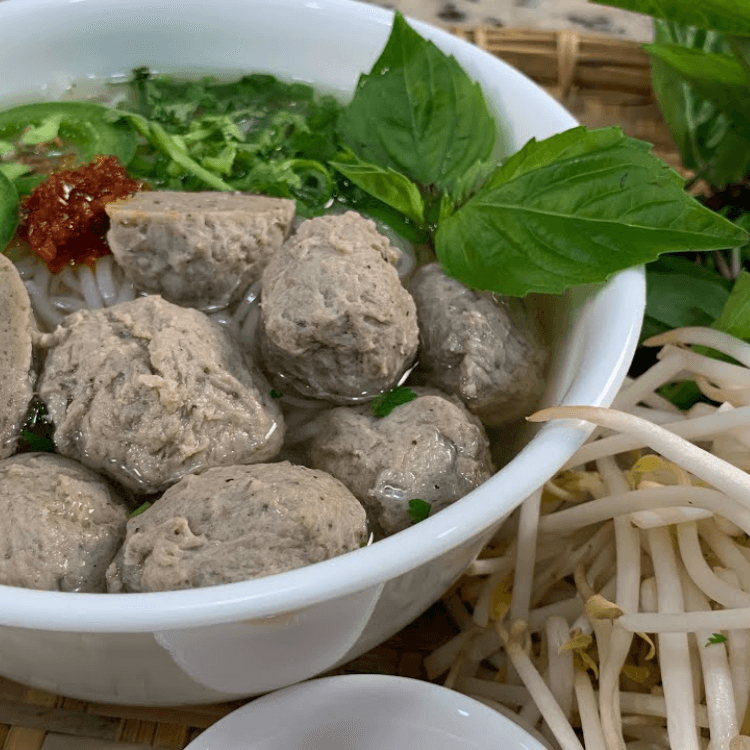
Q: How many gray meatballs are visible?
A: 8